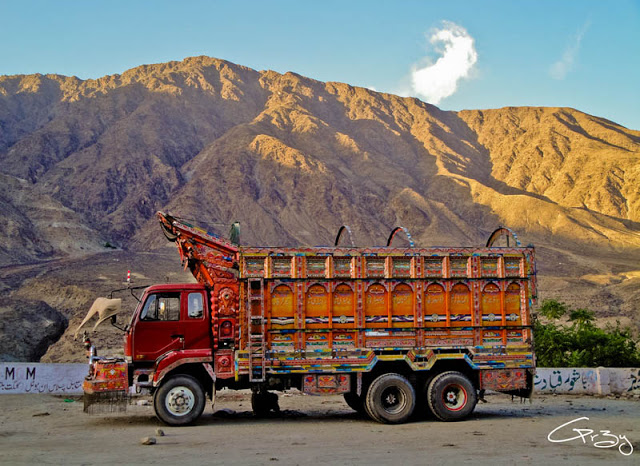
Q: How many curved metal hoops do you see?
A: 3